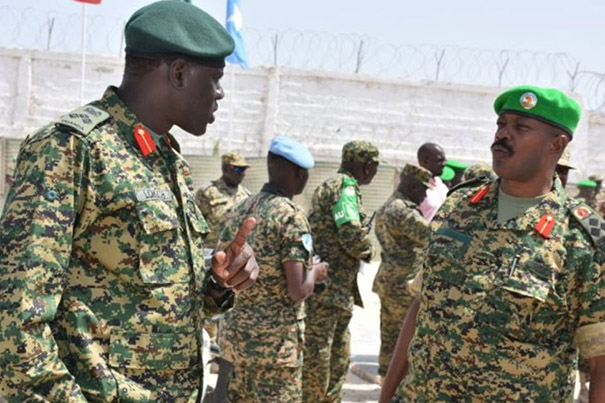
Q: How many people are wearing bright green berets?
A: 4